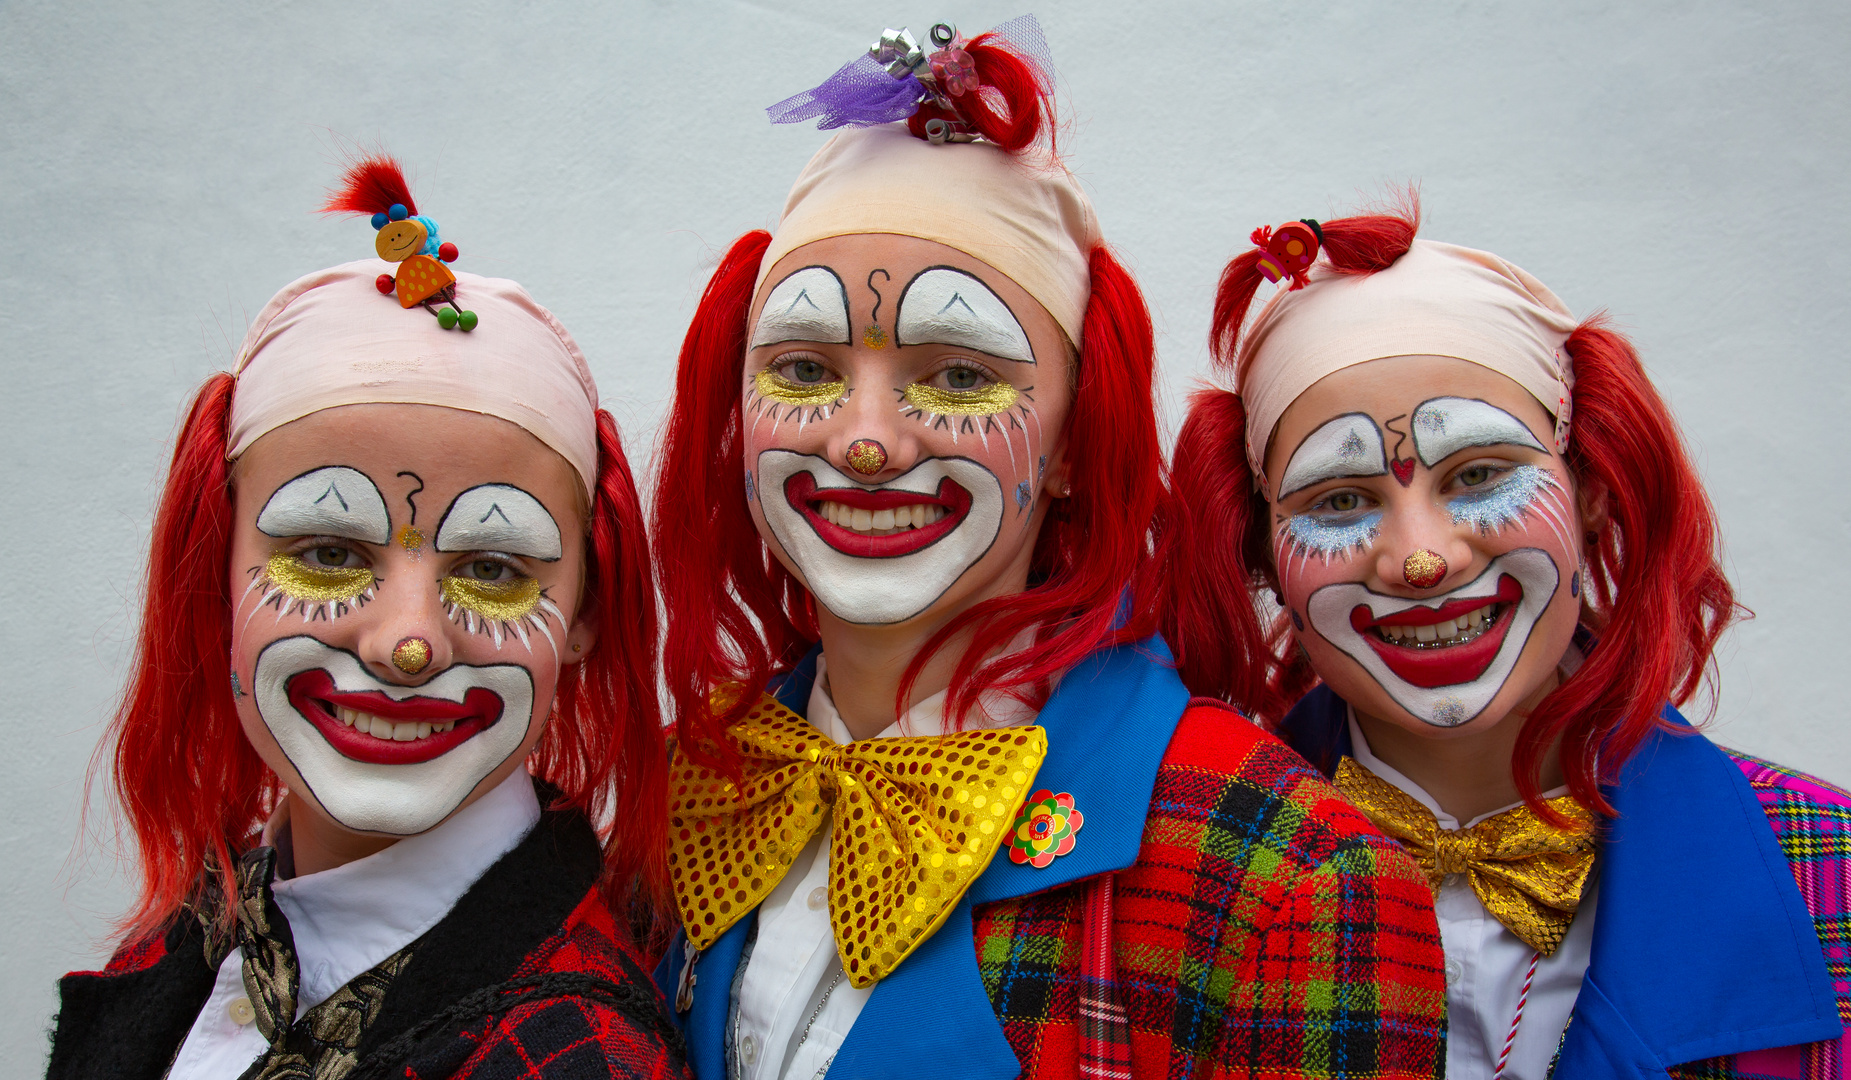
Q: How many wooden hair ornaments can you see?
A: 2